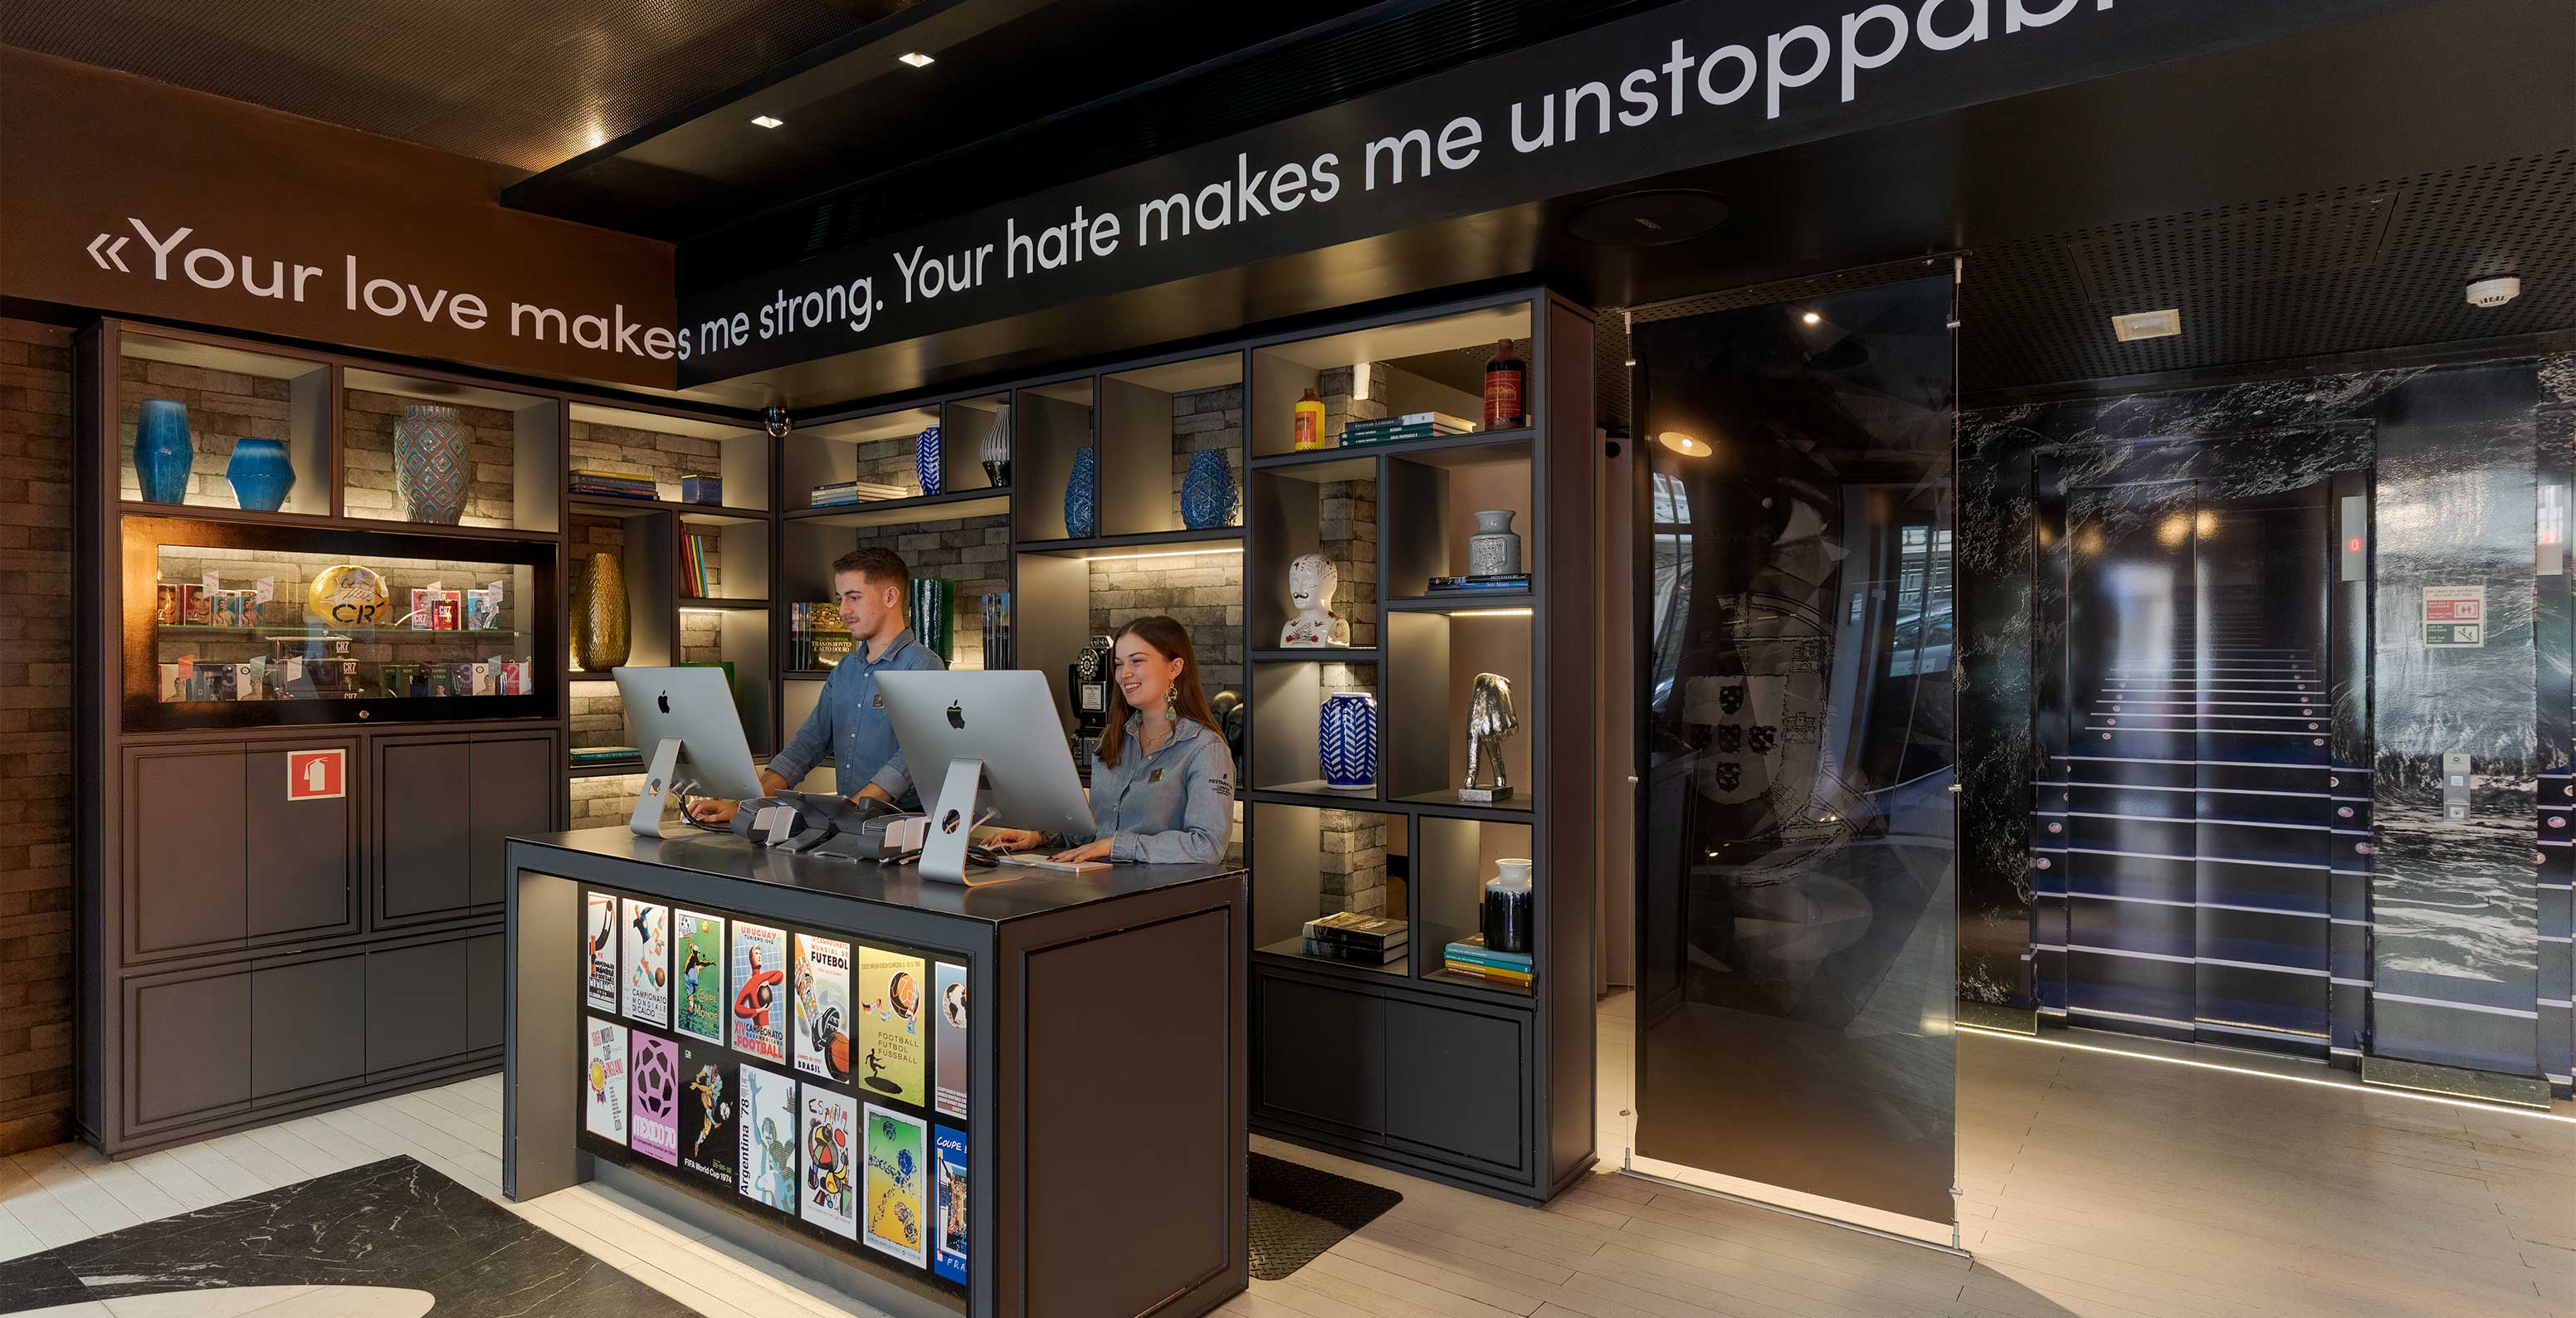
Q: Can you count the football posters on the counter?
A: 14